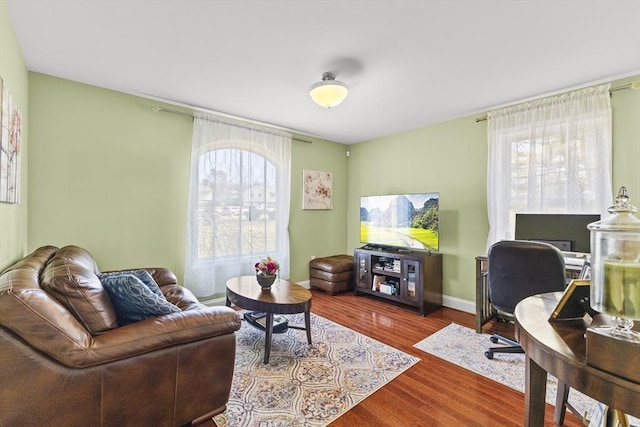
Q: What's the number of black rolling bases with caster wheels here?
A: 1